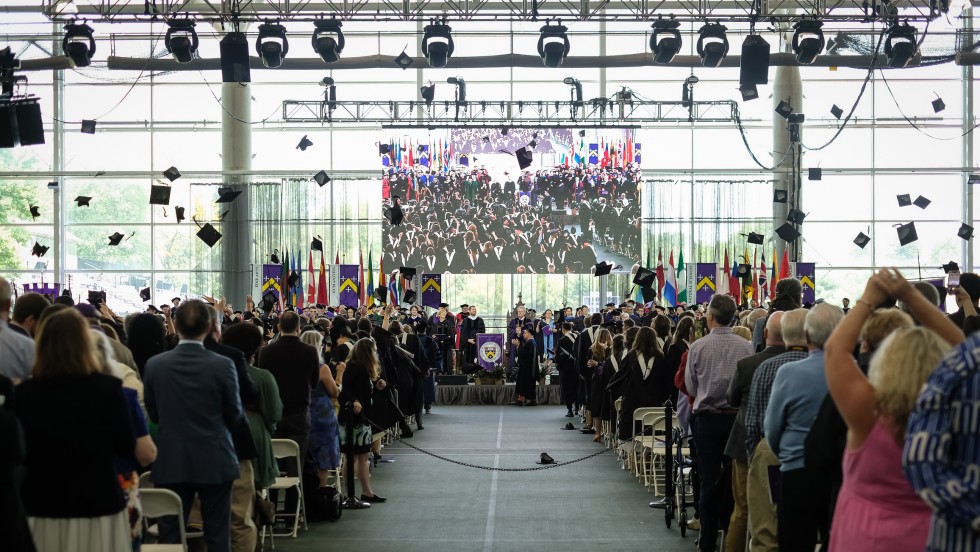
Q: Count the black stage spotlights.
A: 10